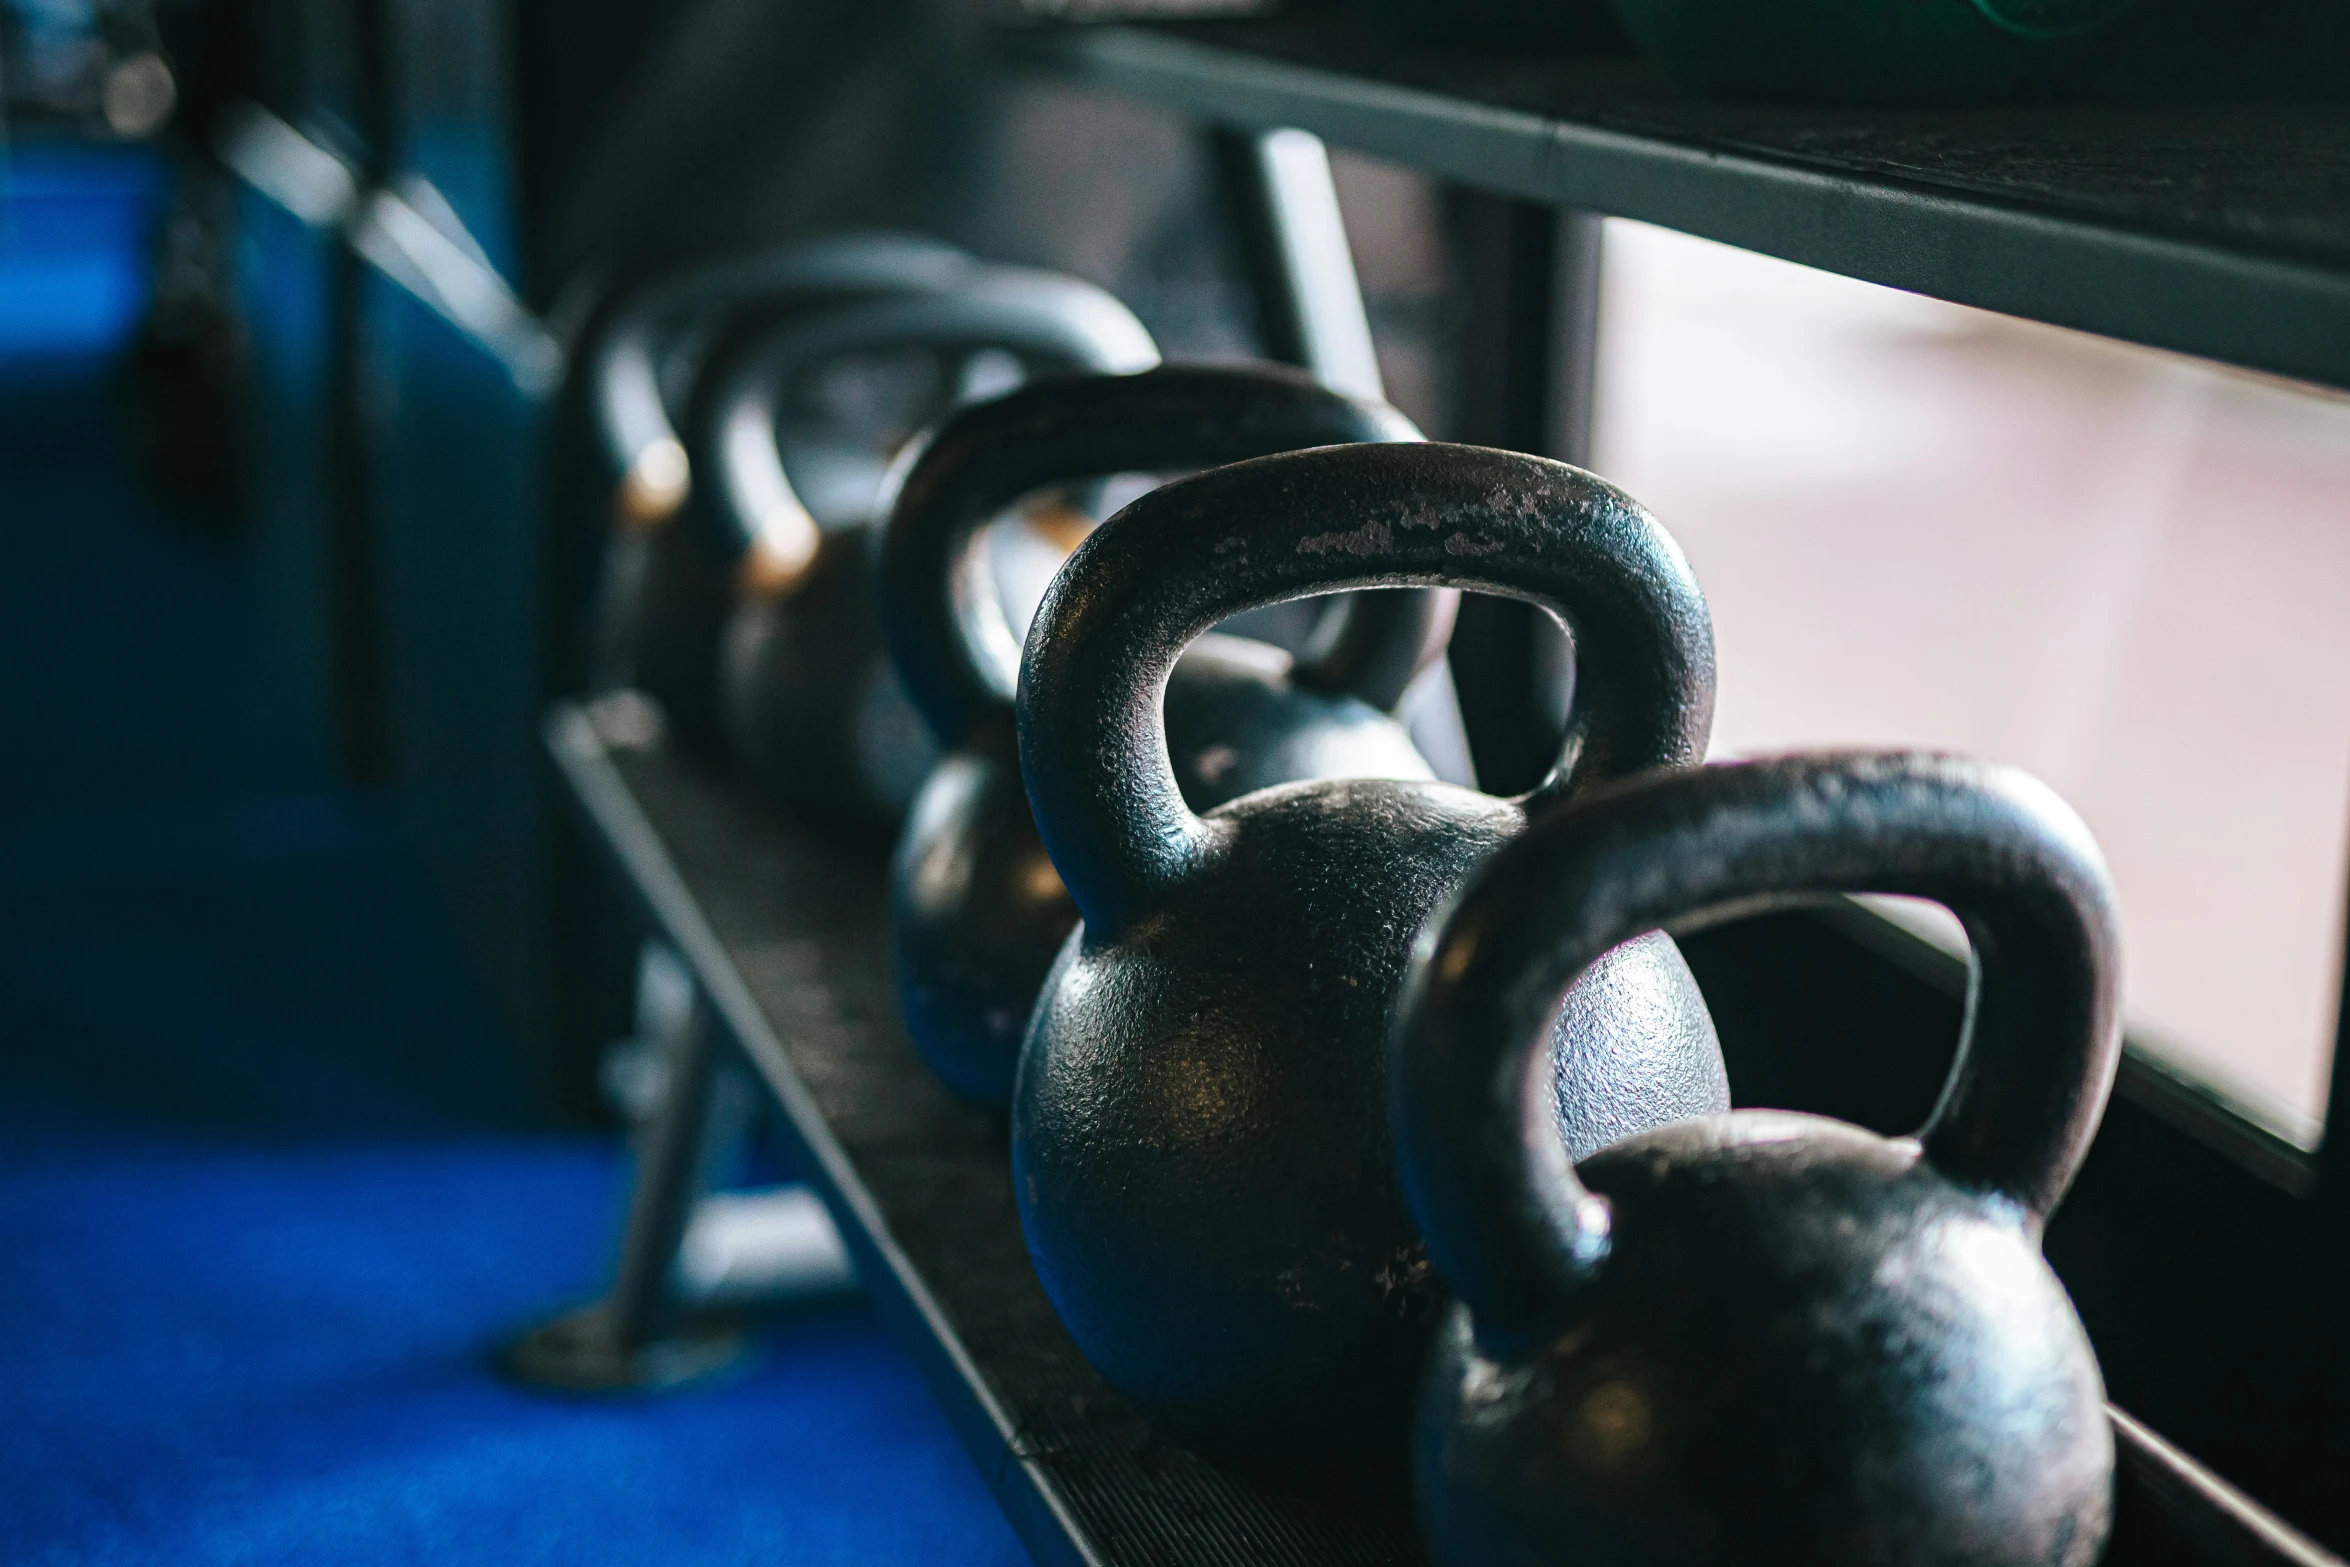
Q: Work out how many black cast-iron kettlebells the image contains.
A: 5